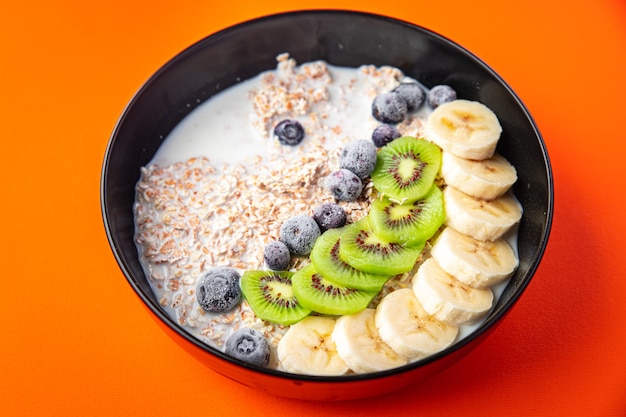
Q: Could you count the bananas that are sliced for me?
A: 8